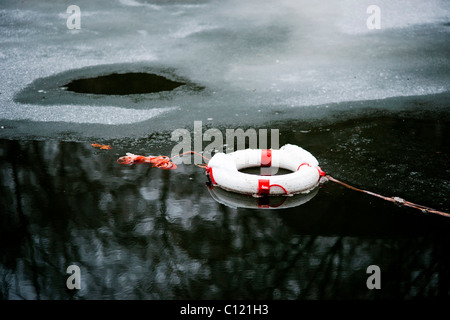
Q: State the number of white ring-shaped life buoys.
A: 1